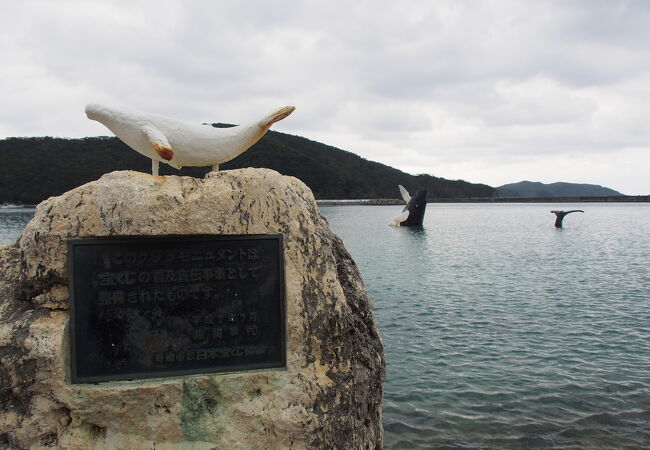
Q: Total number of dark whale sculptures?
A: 2